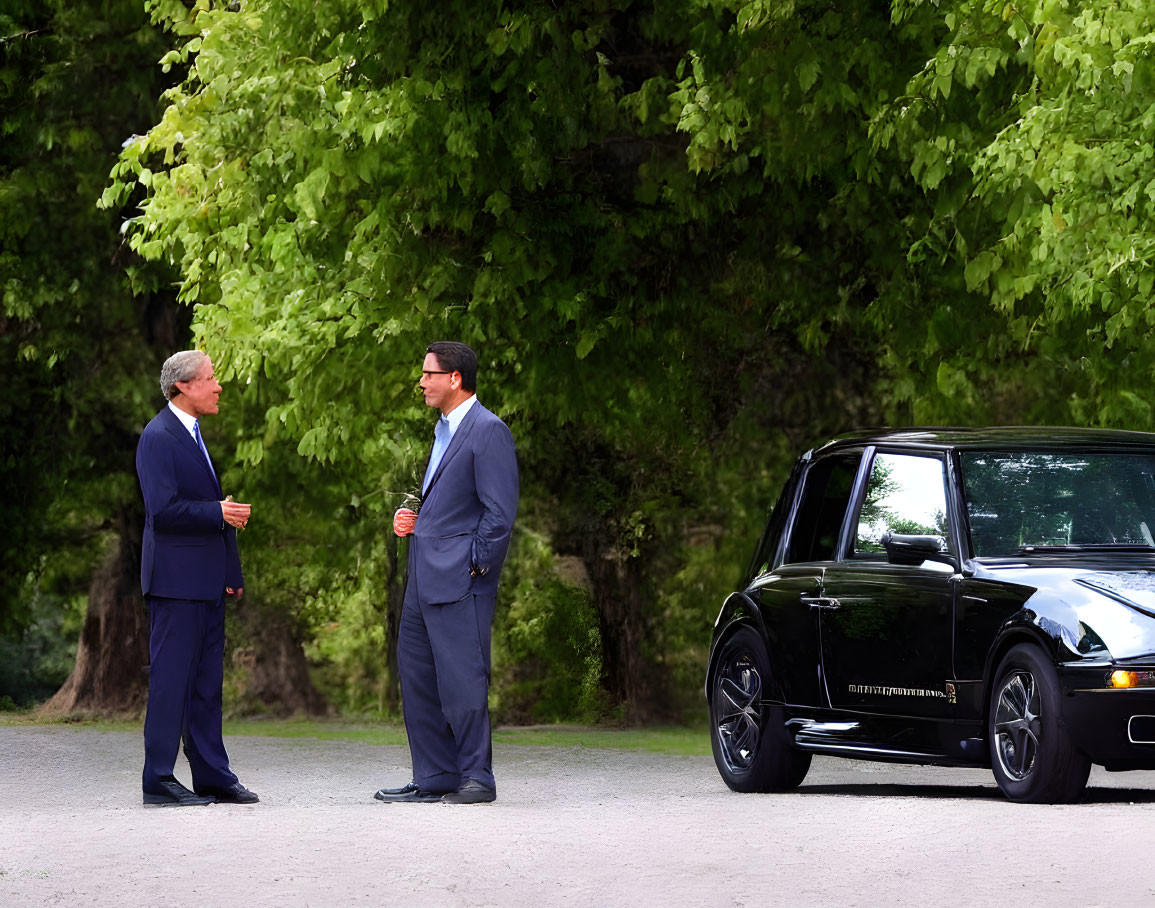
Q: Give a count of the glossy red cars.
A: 0